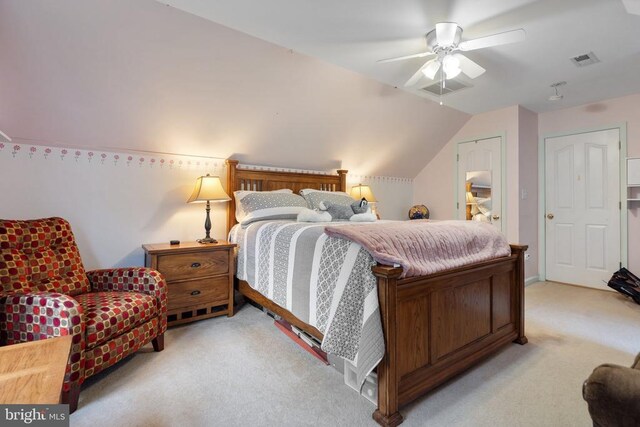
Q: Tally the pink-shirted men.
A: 0